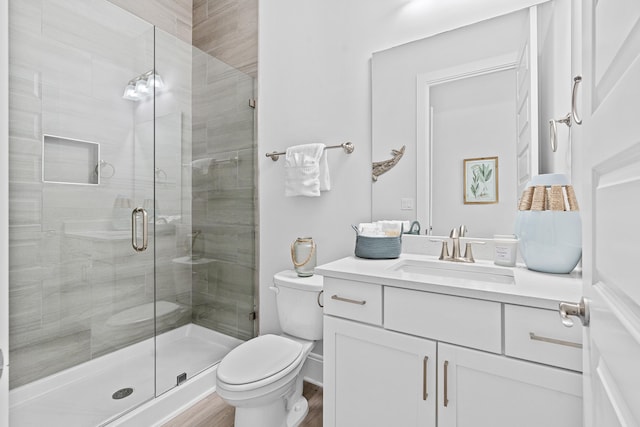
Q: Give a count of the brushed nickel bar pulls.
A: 4